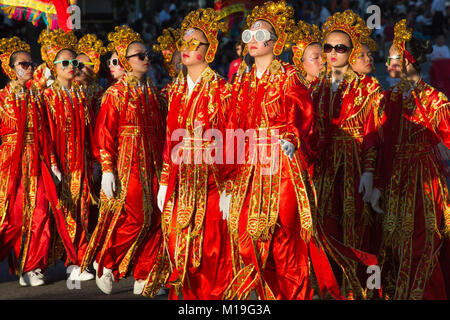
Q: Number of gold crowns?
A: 11